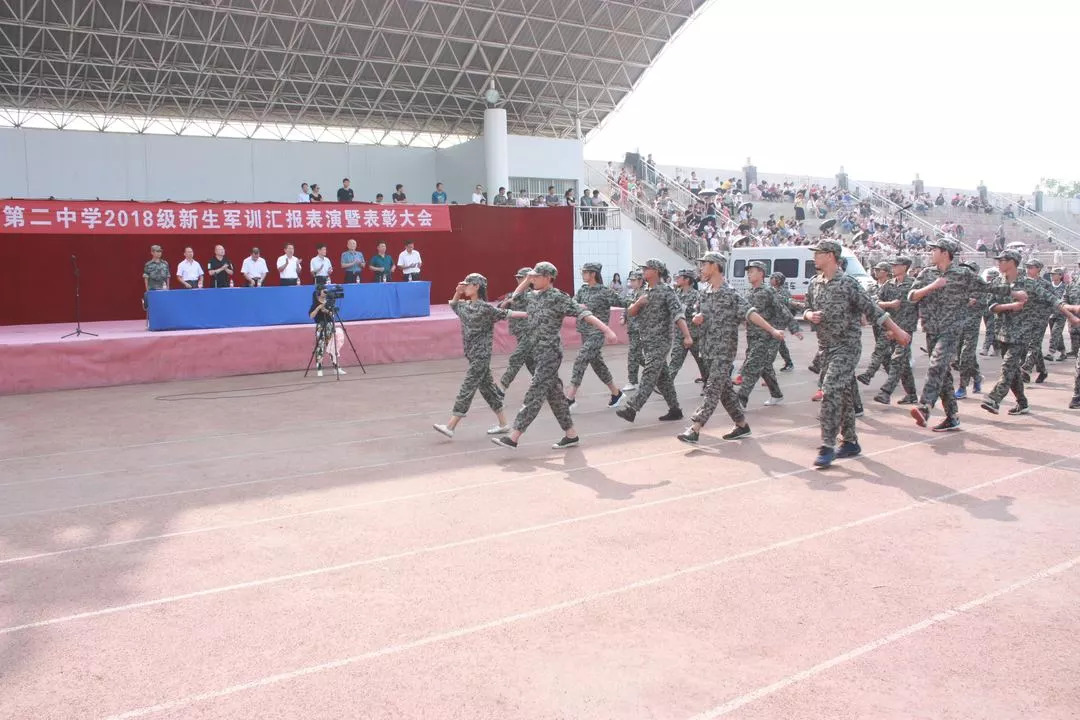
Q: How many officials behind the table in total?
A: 9